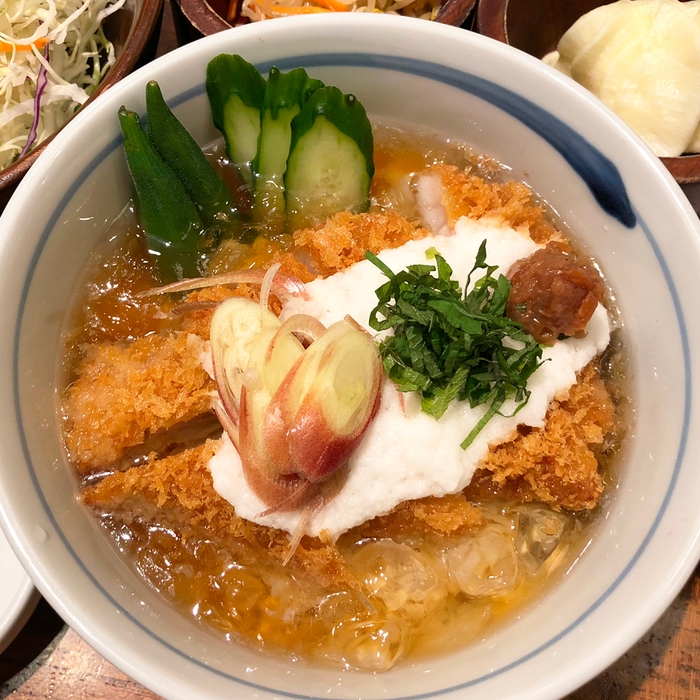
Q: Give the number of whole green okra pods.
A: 2